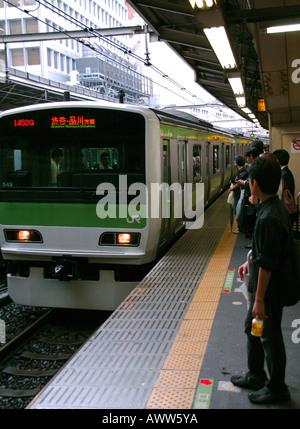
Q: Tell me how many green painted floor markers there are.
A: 2